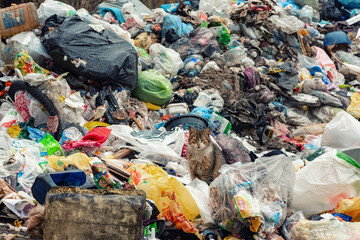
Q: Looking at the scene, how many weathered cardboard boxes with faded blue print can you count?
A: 1